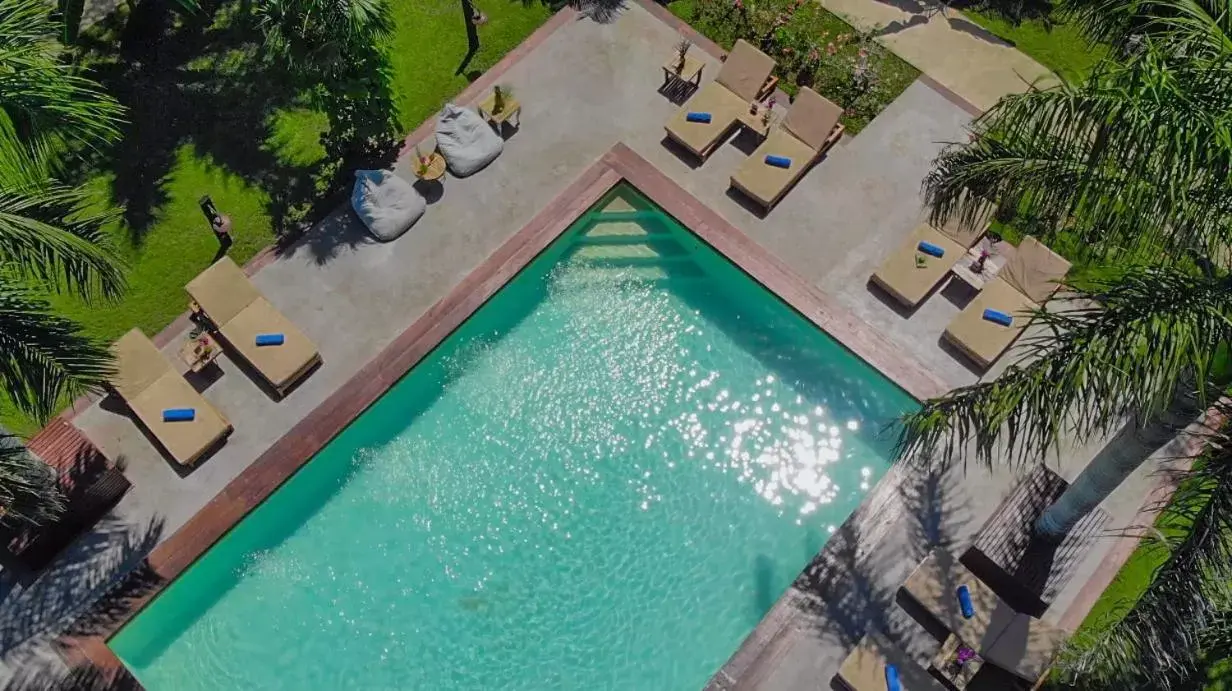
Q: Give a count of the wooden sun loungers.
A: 8